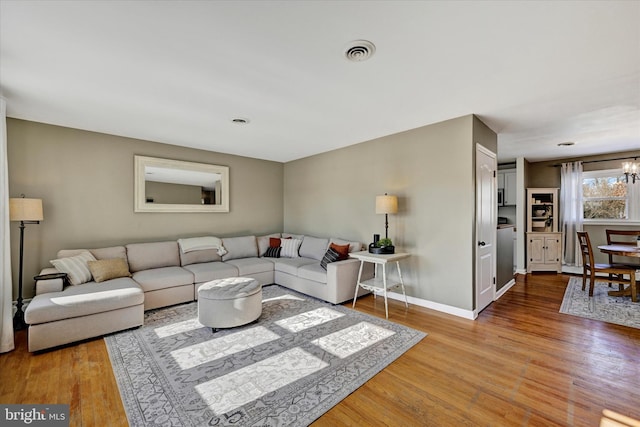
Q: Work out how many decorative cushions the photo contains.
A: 7